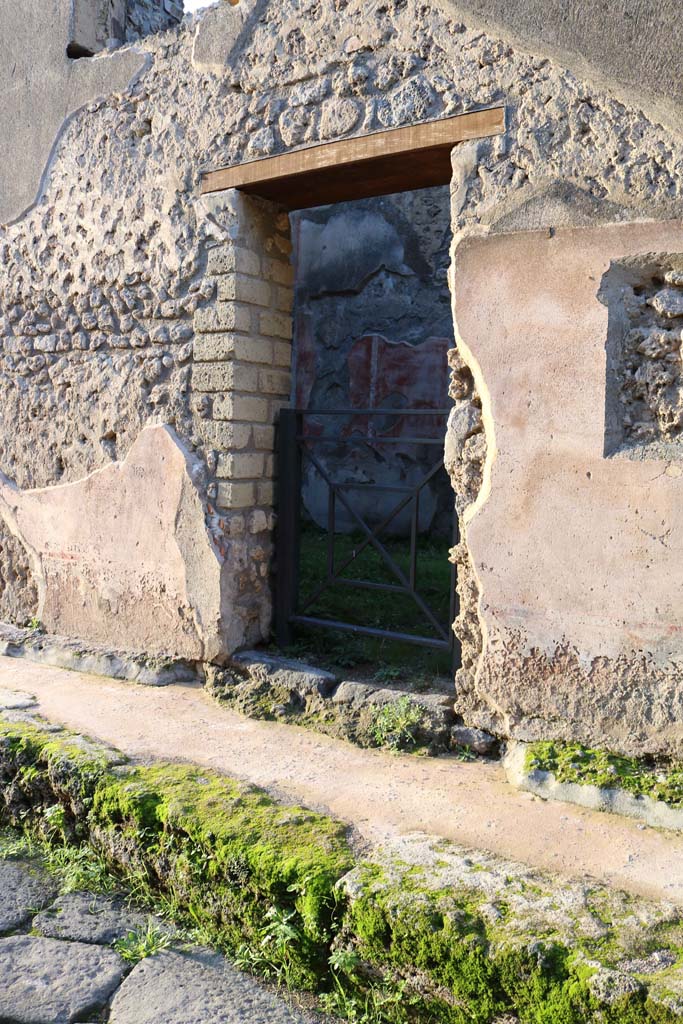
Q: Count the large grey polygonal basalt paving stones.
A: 4